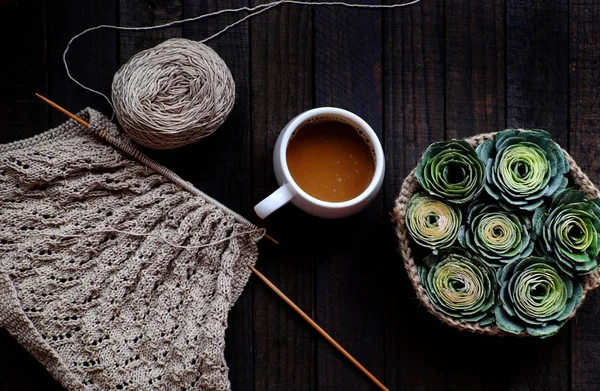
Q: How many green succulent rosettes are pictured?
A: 7